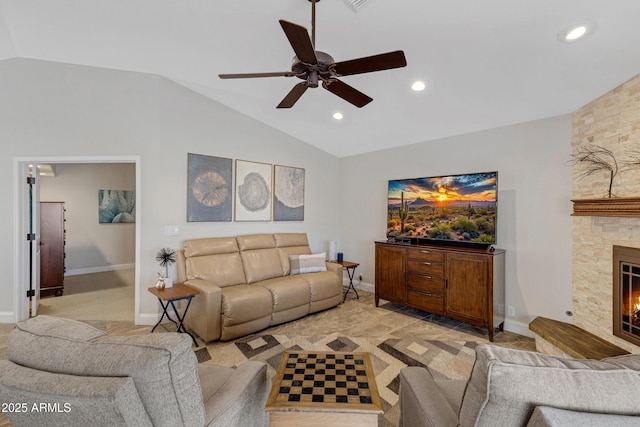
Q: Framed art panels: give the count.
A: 3